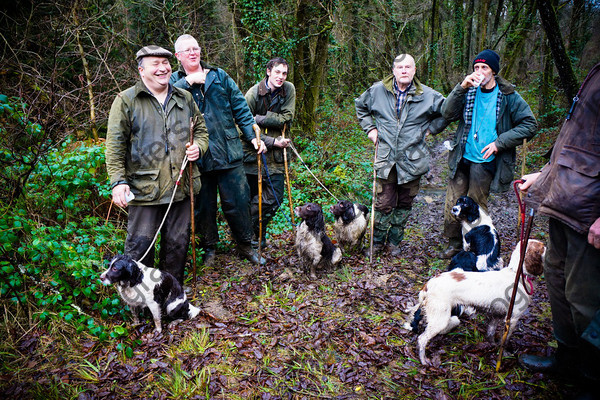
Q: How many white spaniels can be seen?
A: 1